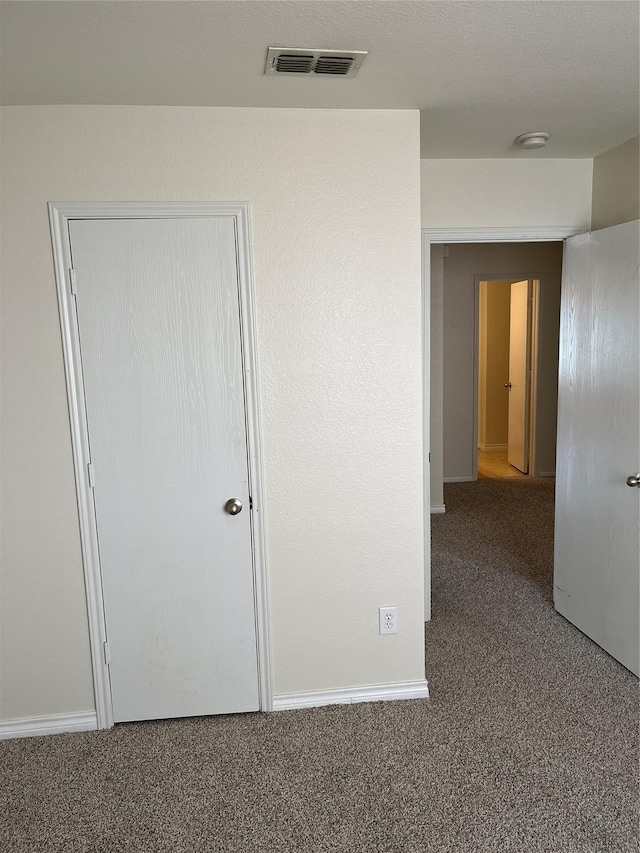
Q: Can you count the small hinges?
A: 3